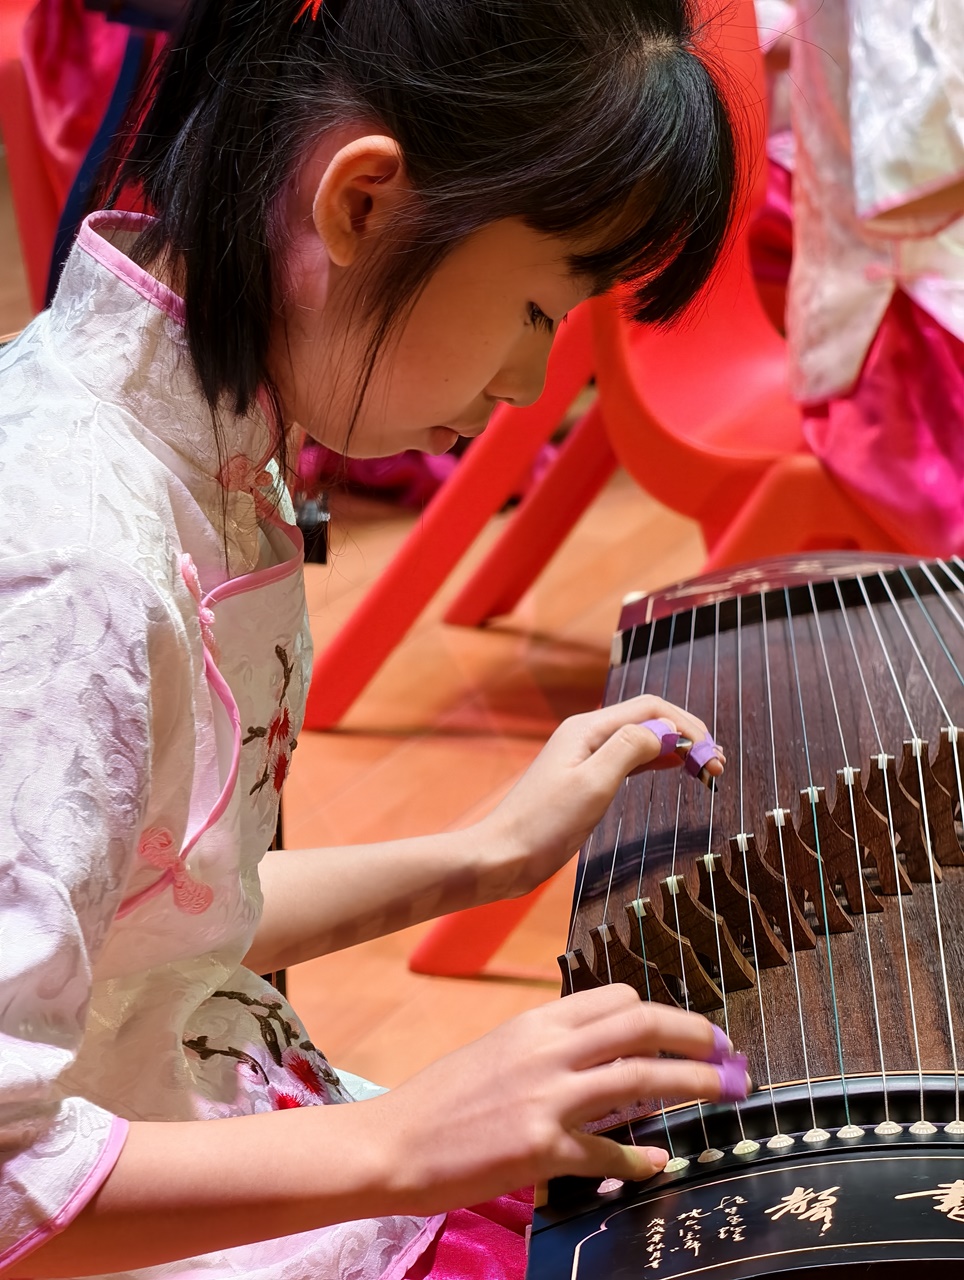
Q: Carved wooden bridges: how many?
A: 12